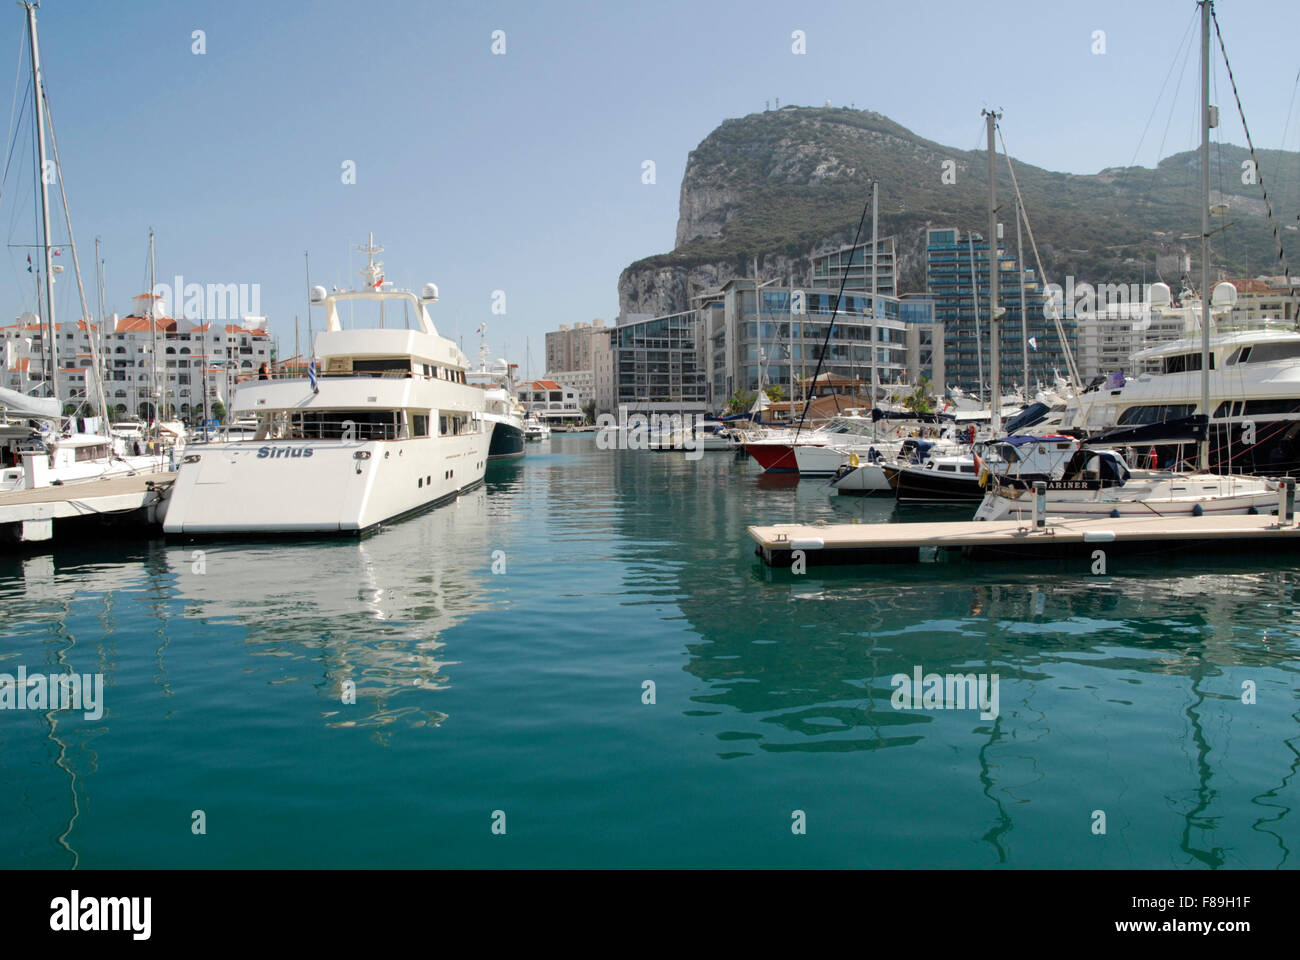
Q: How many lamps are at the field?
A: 0